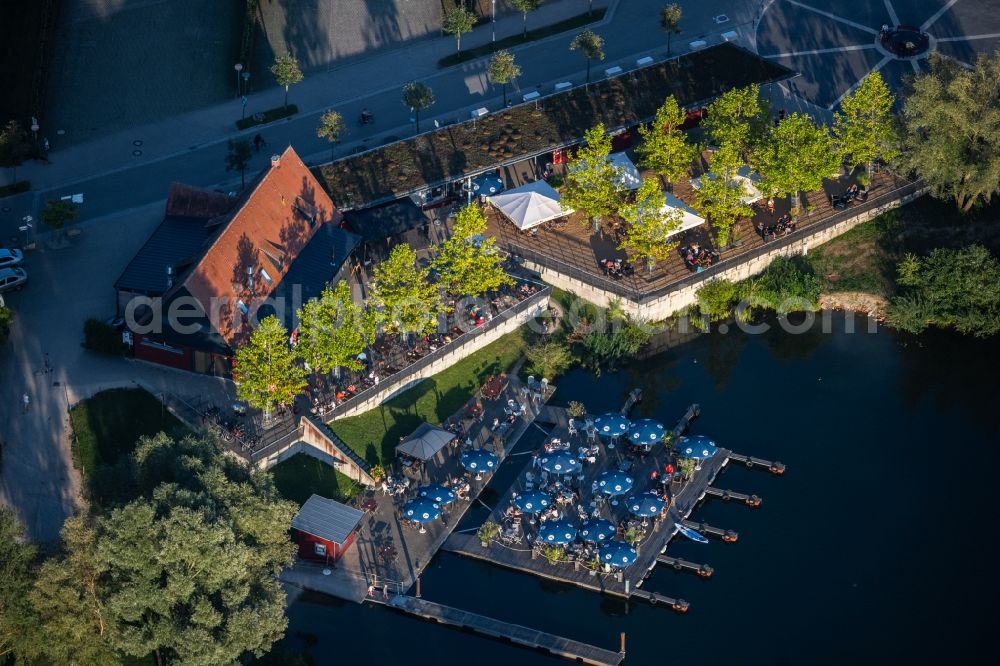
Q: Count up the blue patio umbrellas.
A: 14